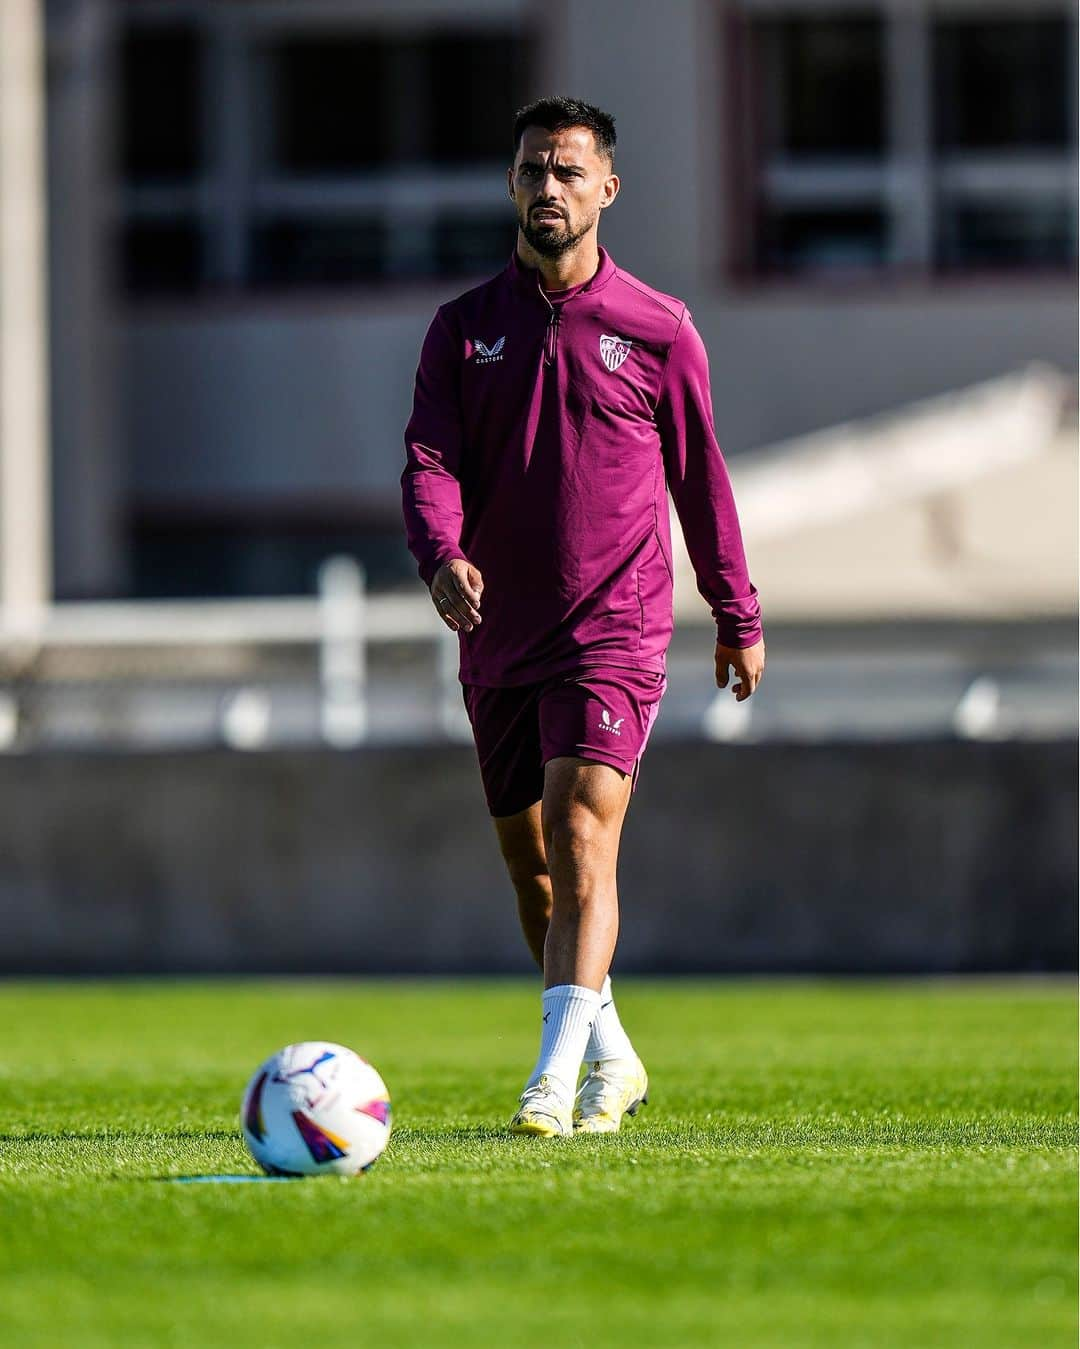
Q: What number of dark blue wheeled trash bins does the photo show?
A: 0